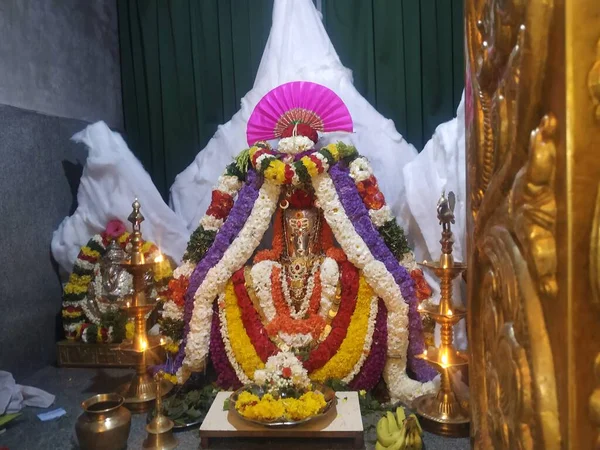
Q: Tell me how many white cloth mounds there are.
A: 3